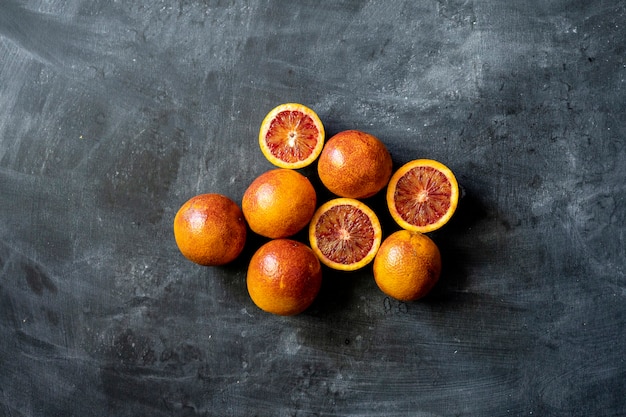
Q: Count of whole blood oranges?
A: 5